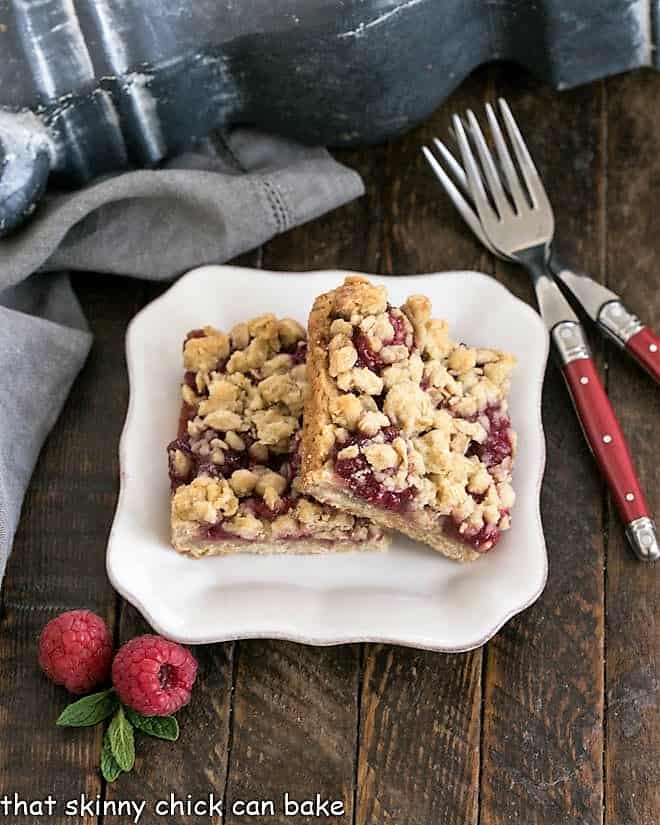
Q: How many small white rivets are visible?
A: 4